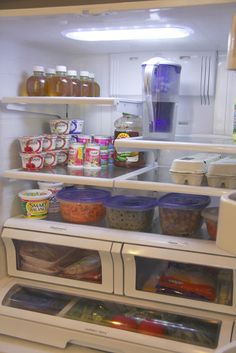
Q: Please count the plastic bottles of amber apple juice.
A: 6